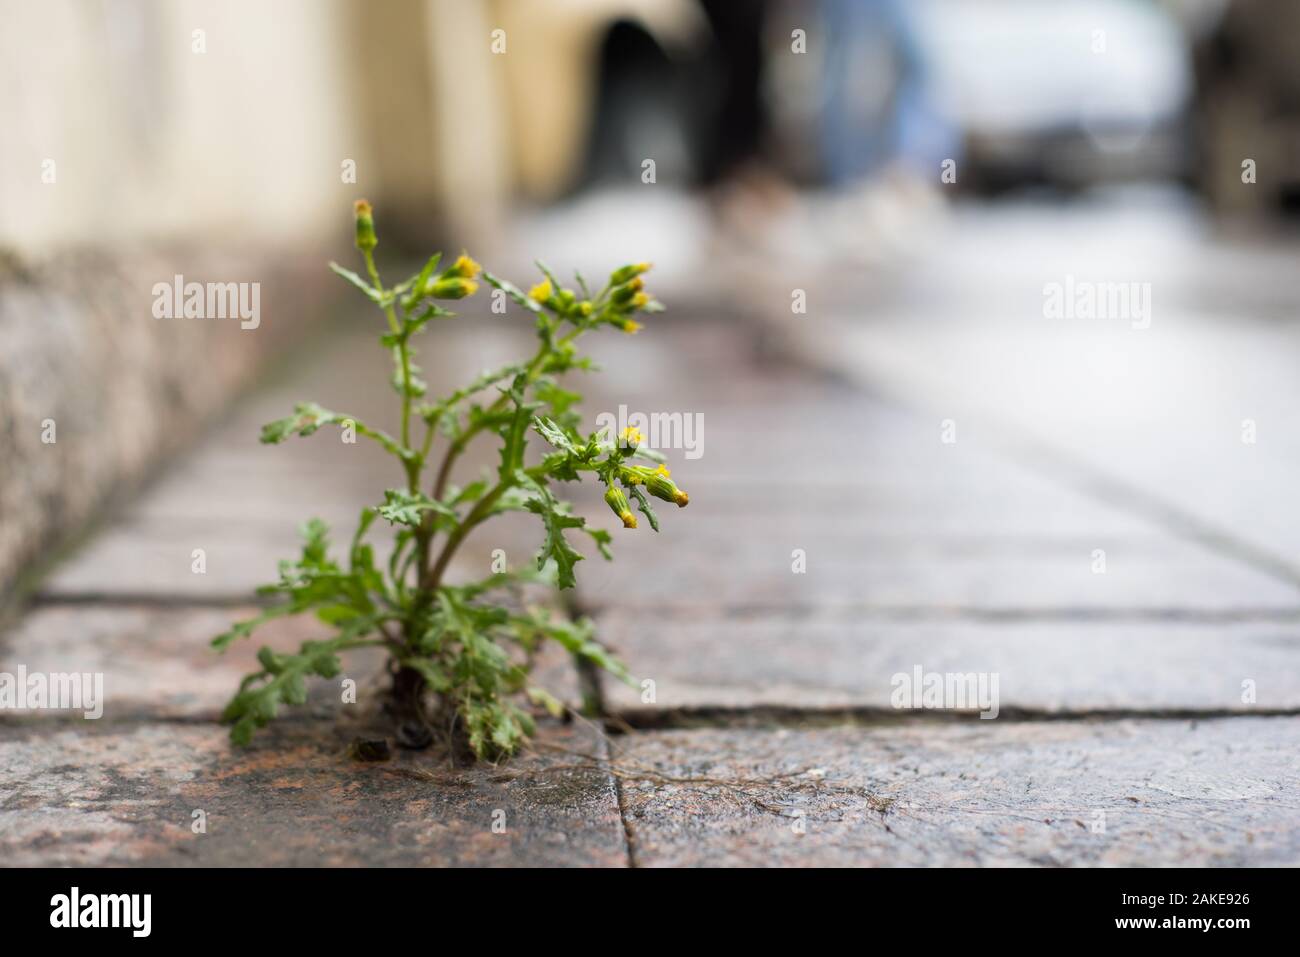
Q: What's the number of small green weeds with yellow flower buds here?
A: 1